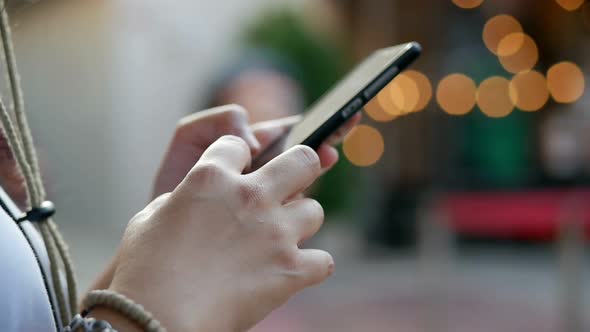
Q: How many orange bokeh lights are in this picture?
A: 12